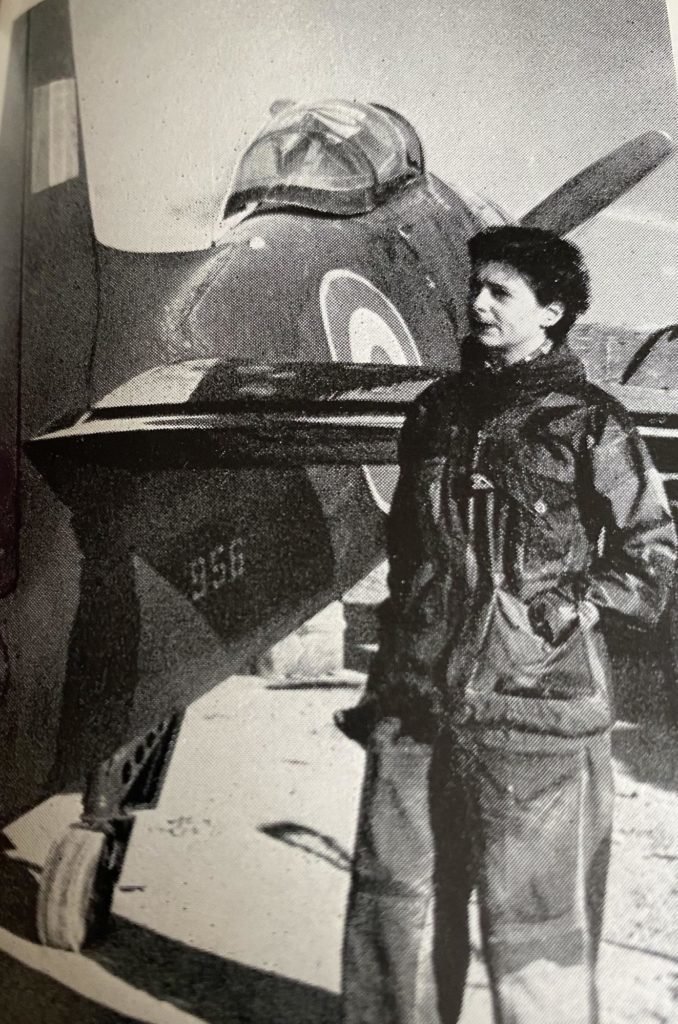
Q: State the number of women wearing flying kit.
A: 1